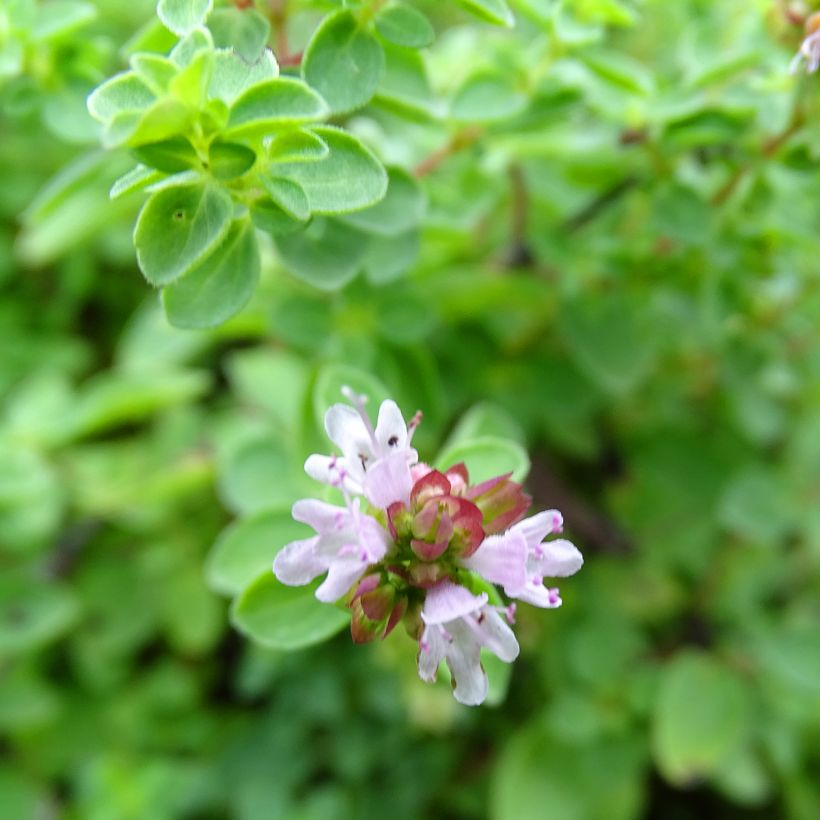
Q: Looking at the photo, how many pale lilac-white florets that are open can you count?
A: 4